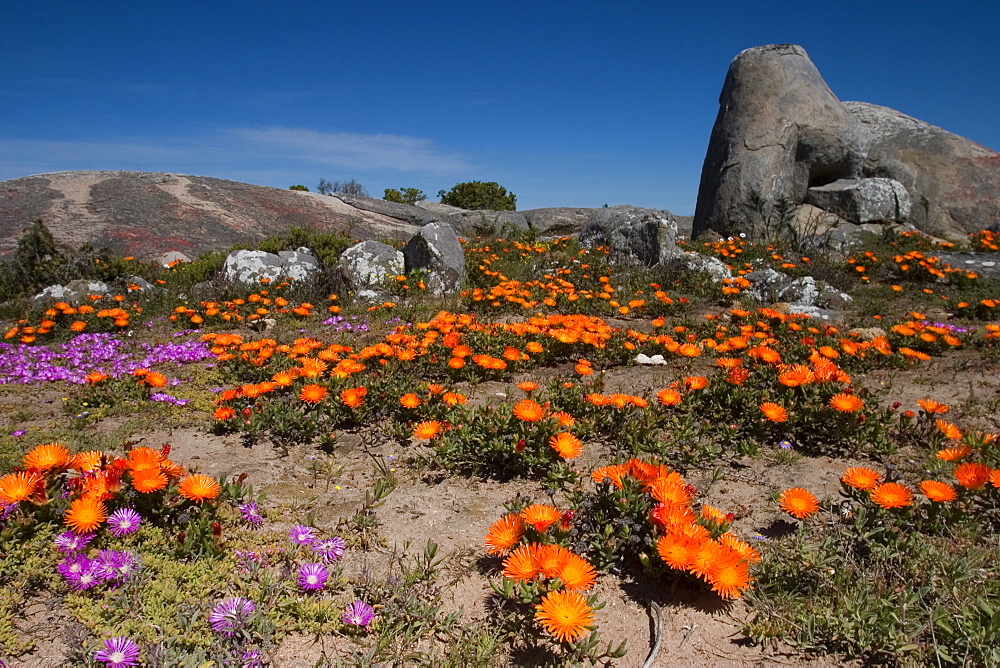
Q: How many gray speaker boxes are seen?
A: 0